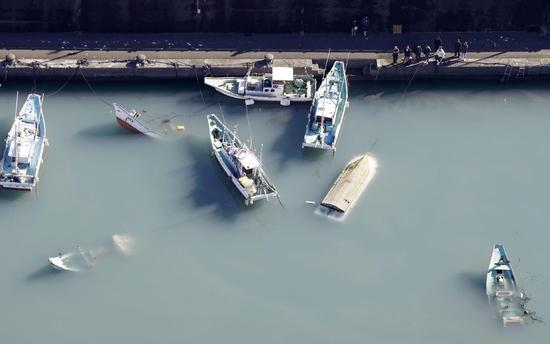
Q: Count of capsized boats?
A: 4